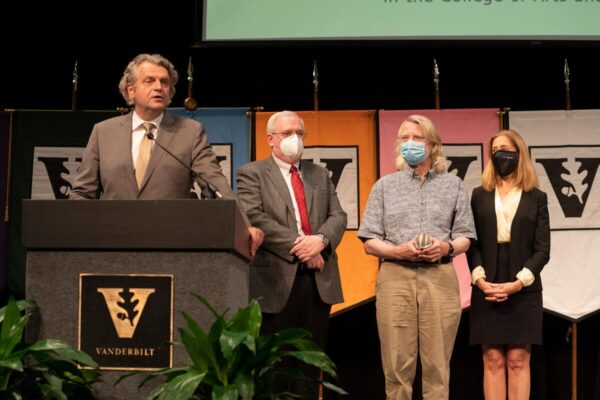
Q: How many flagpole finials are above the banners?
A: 5